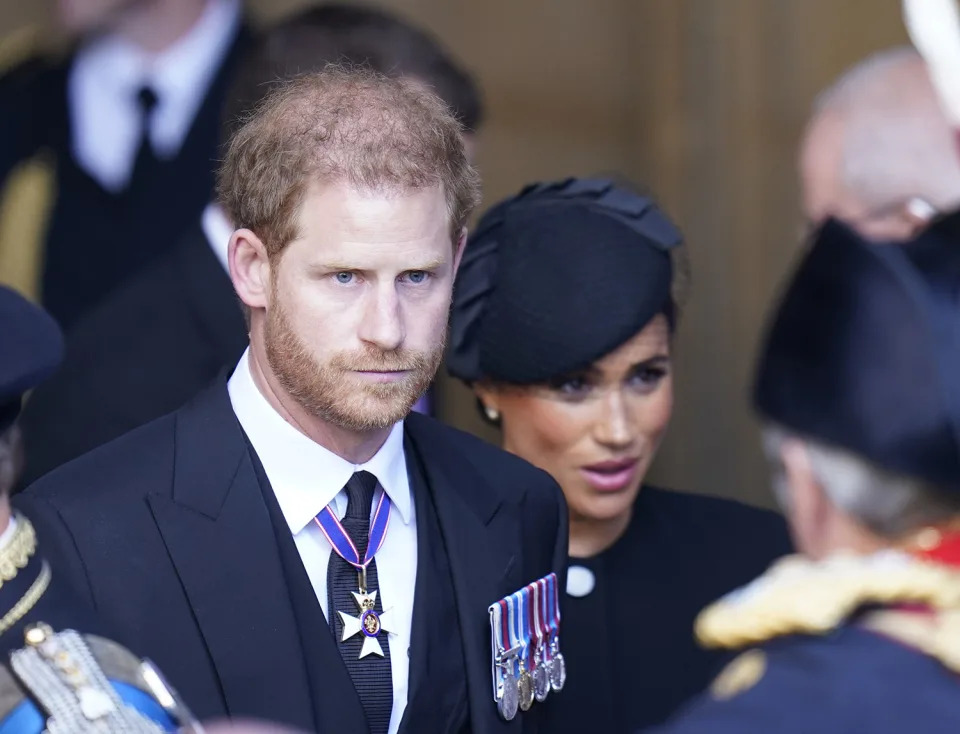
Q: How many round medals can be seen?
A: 4